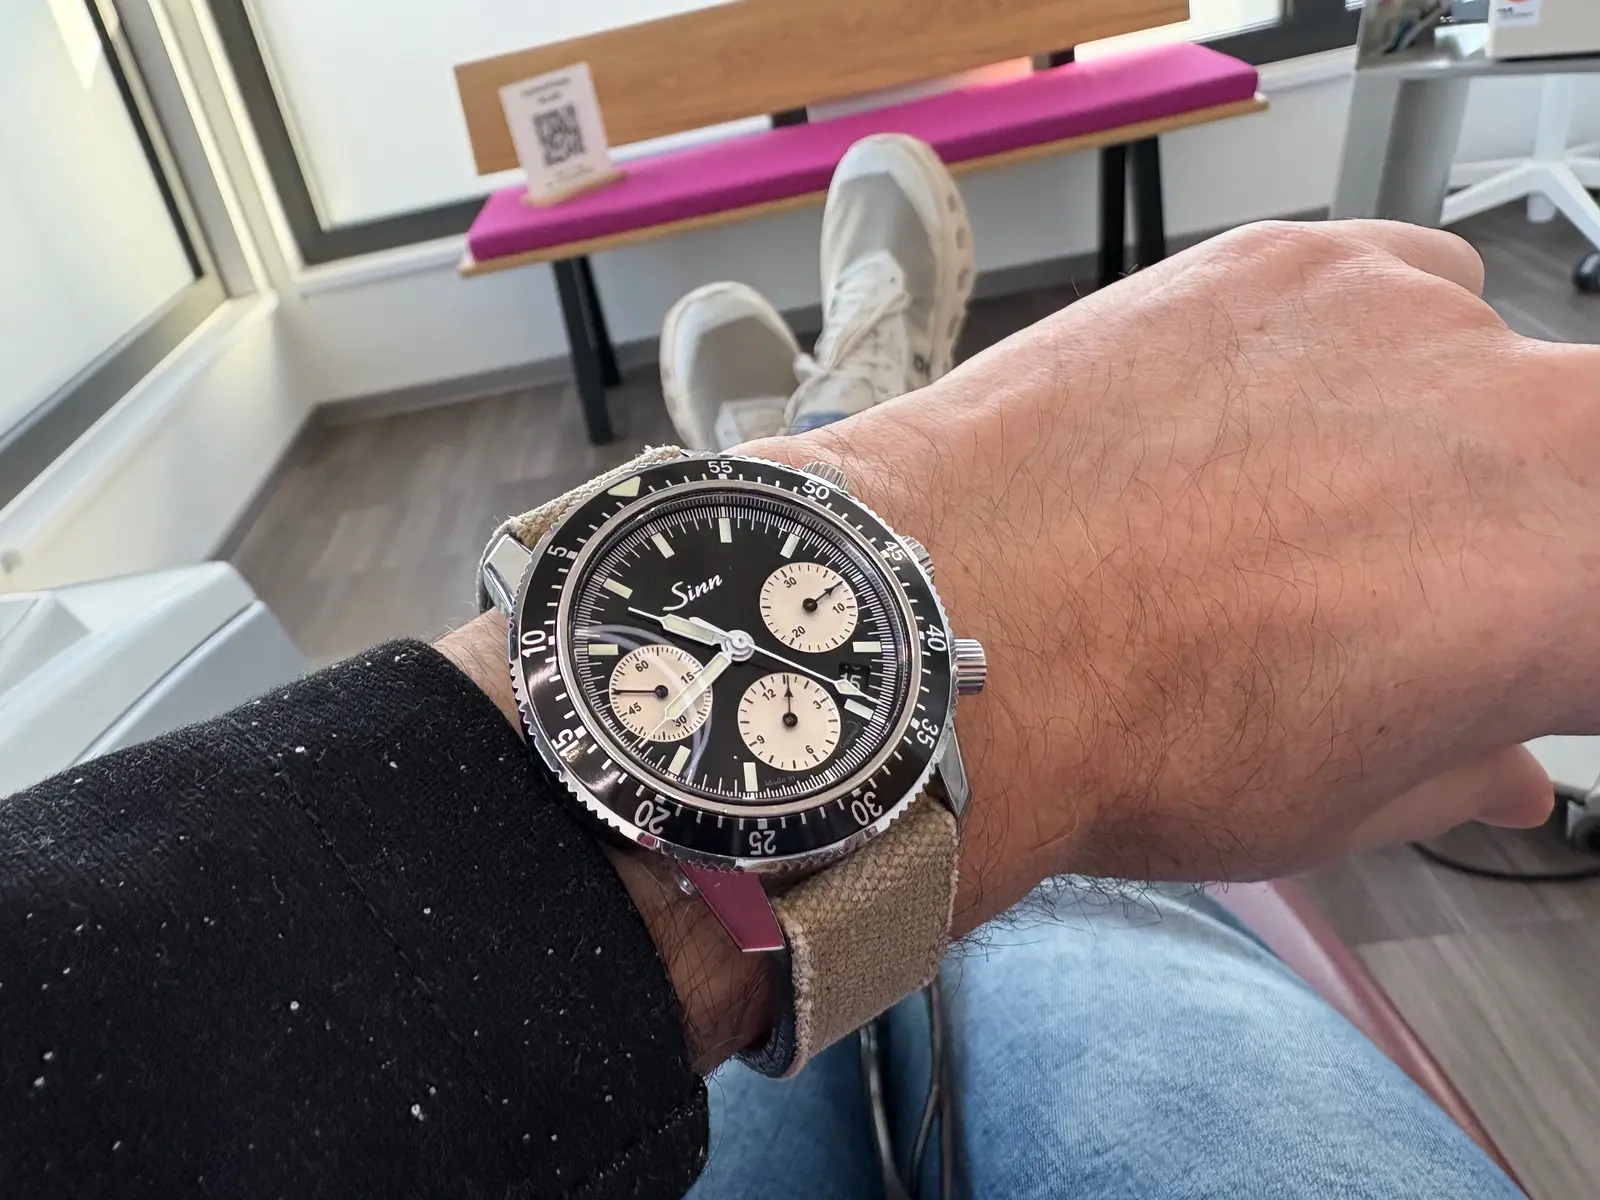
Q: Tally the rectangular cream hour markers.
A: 9